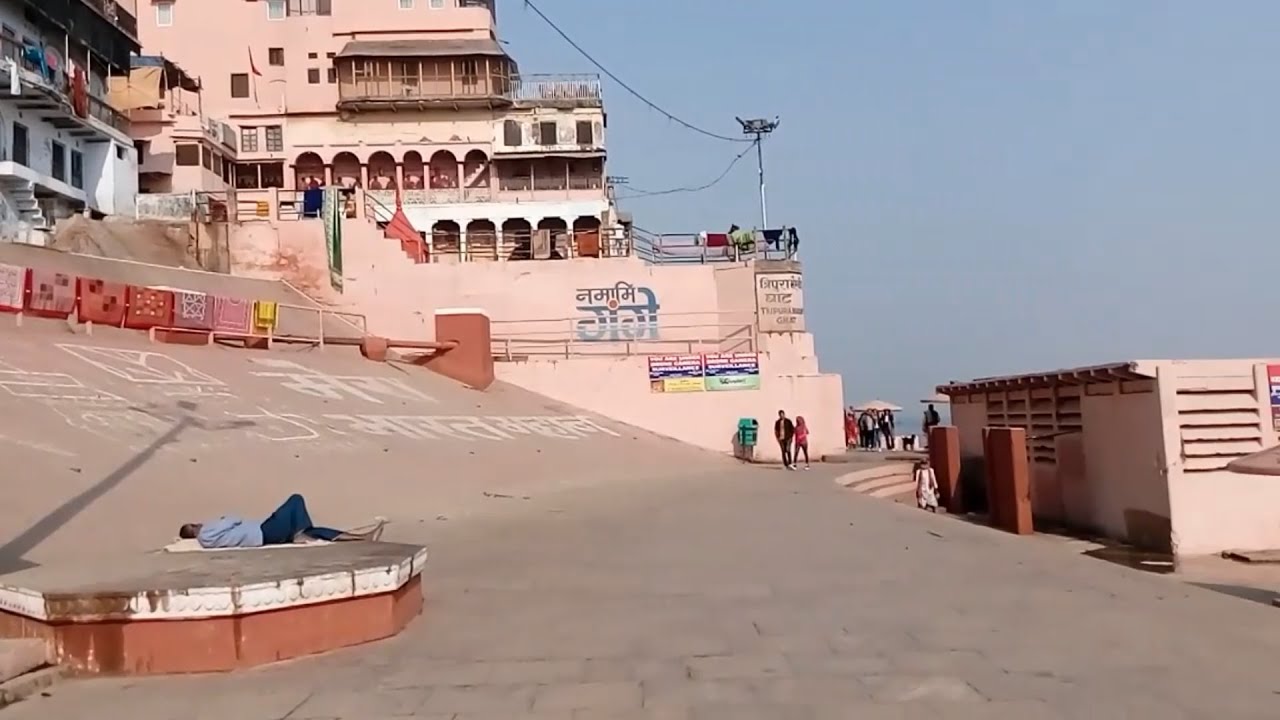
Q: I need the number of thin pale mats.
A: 1